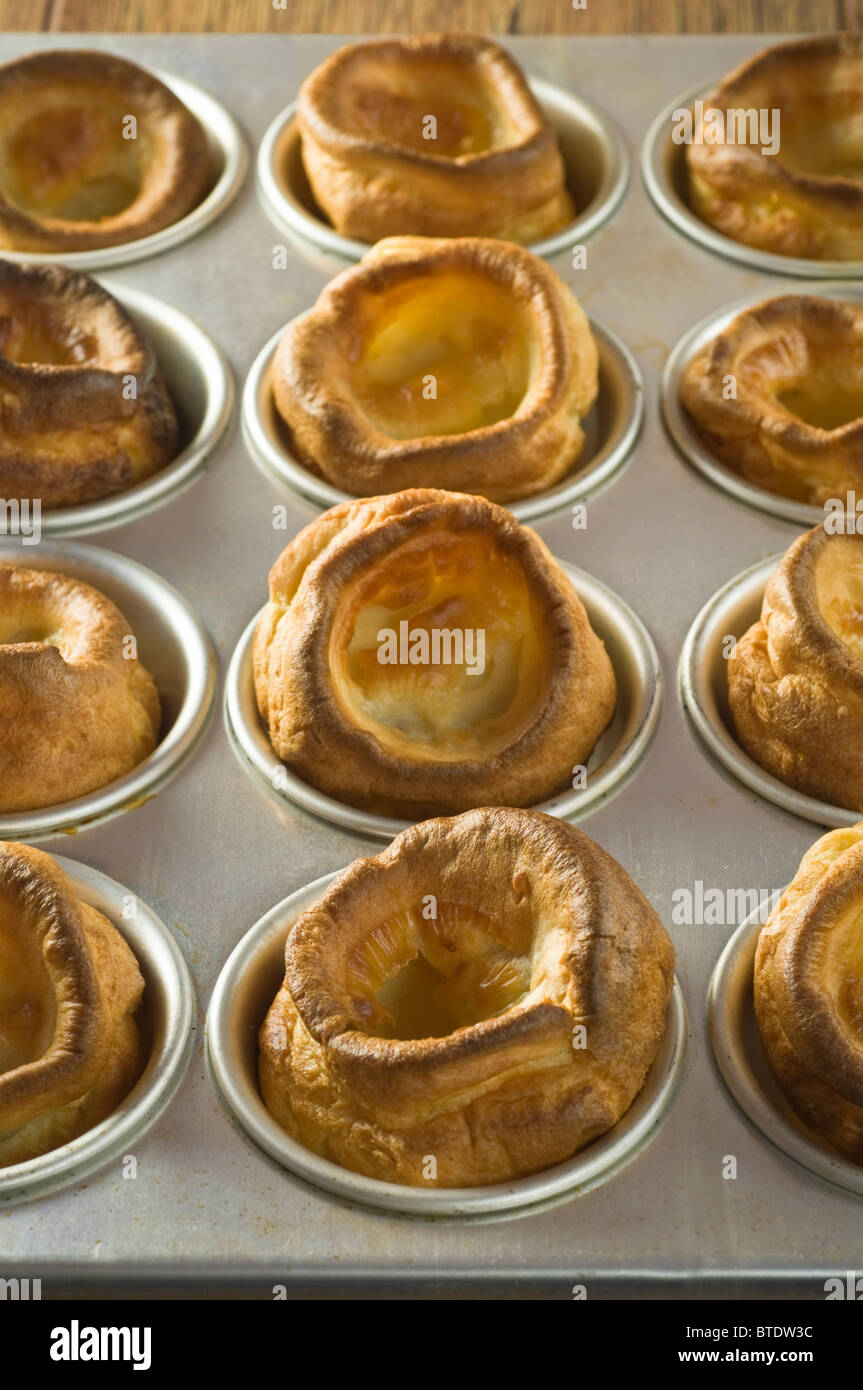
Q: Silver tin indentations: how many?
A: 12